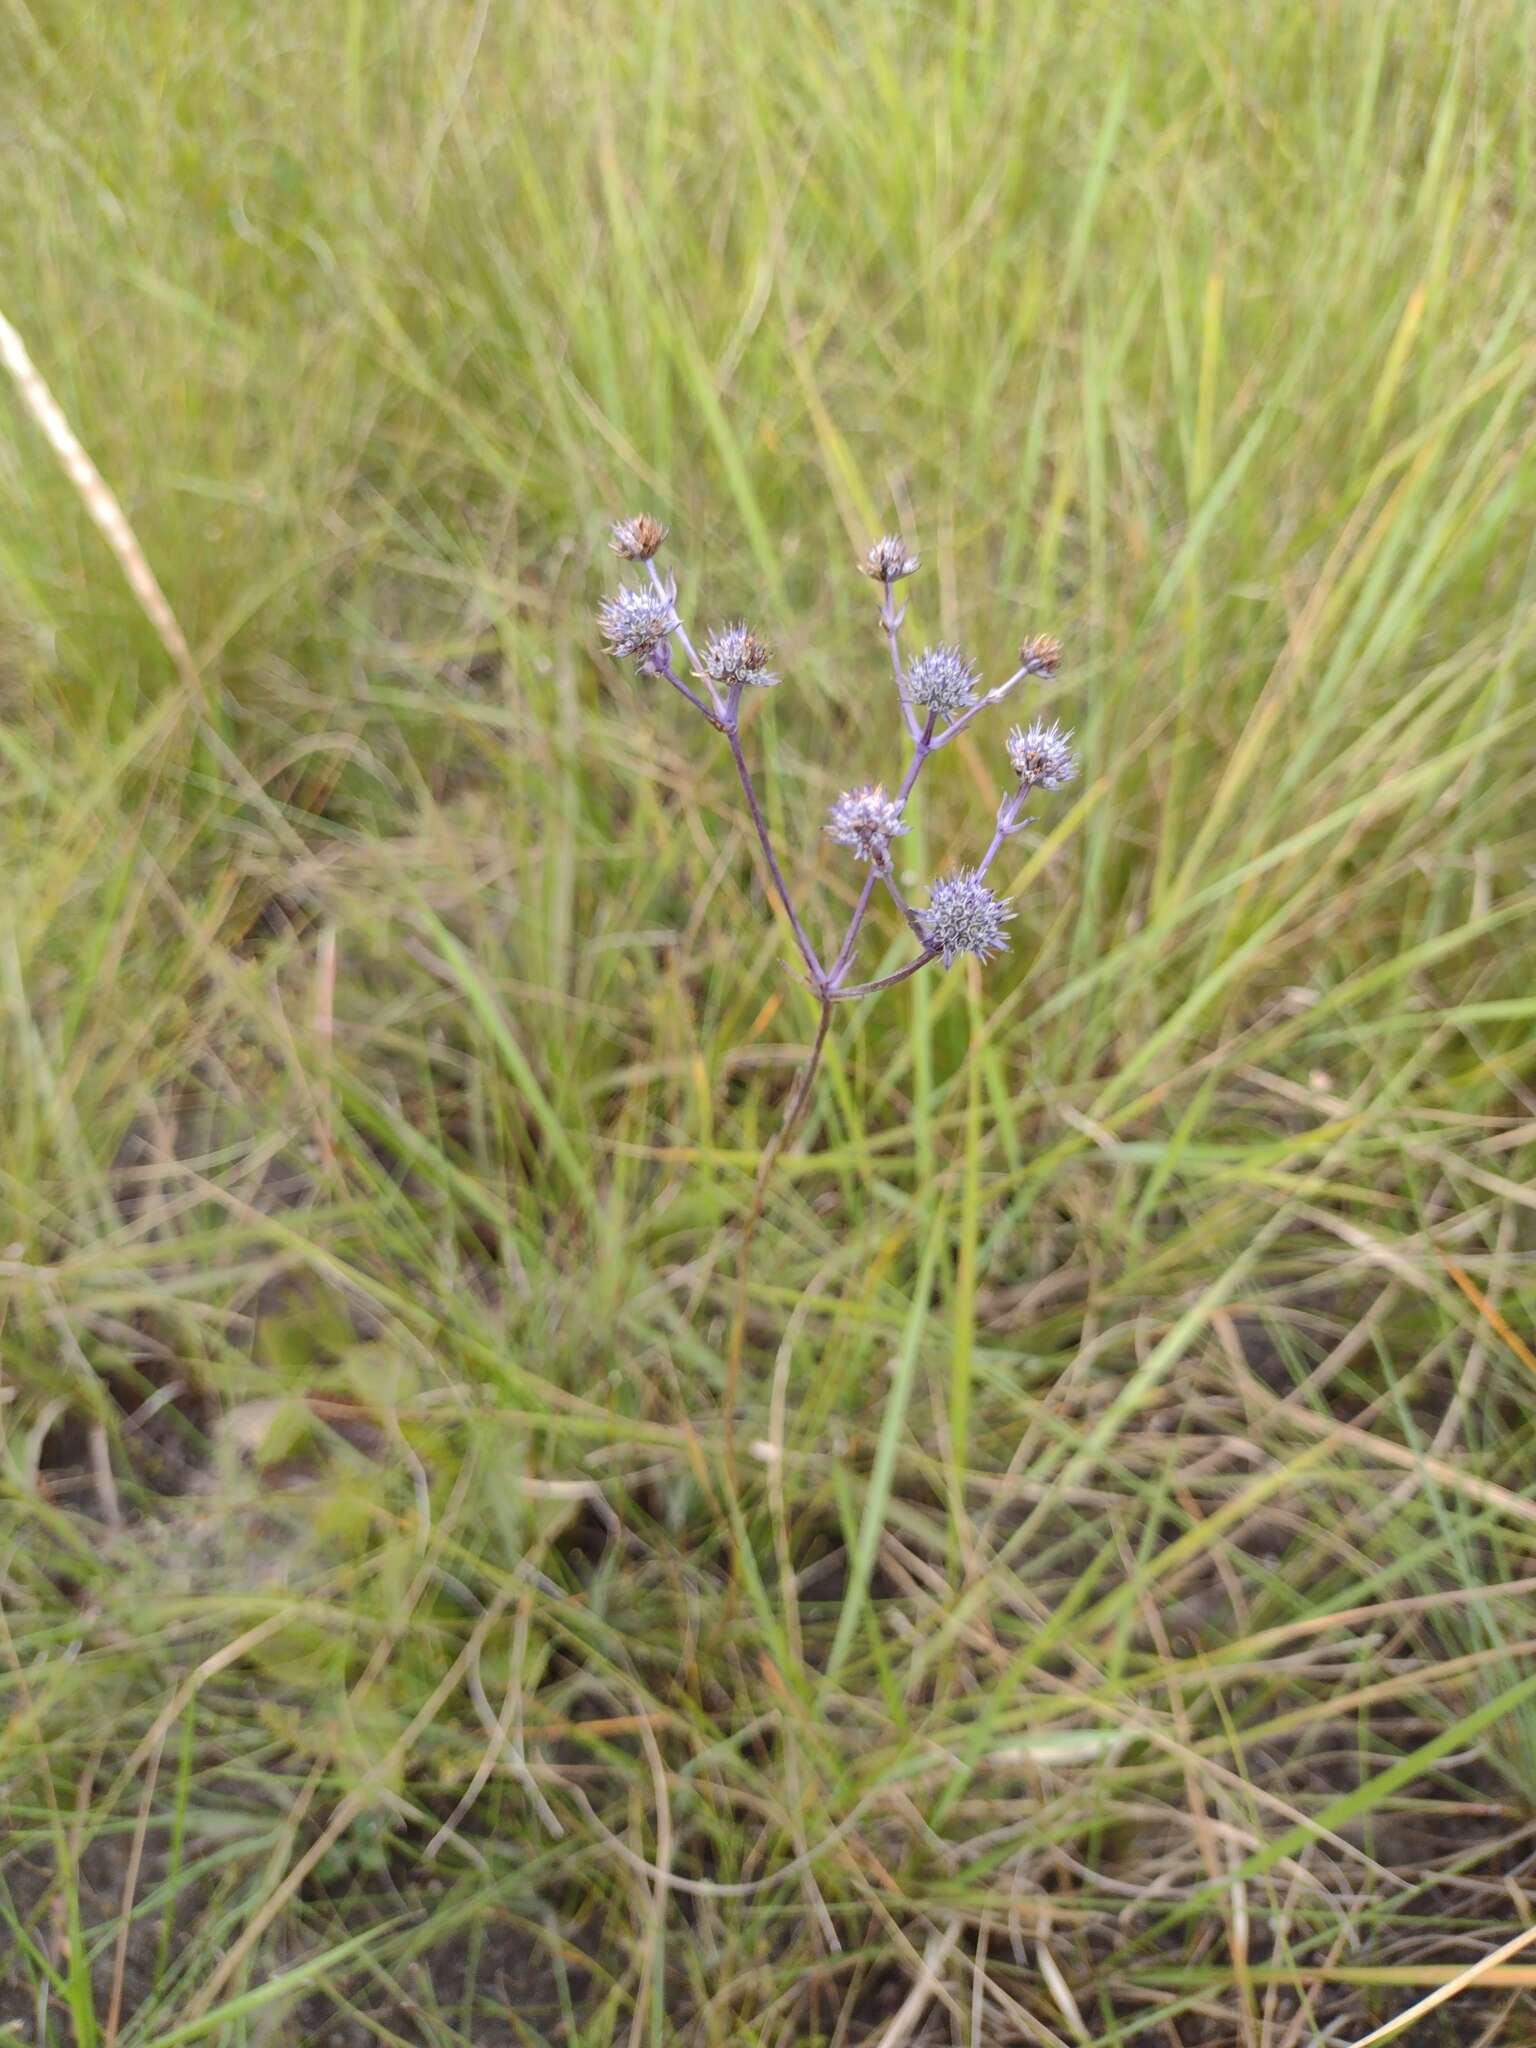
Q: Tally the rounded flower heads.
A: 9